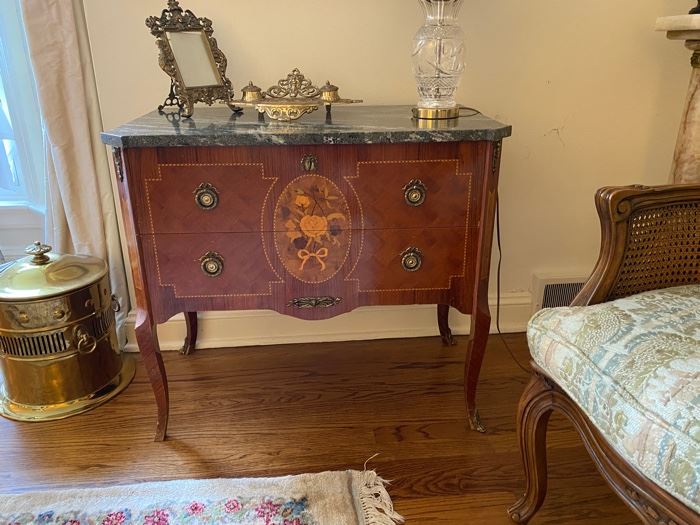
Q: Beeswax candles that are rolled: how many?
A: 0